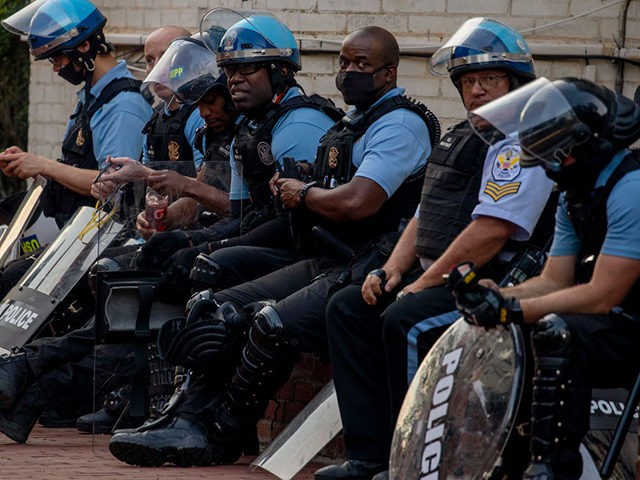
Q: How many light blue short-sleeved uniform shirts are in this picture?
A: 6